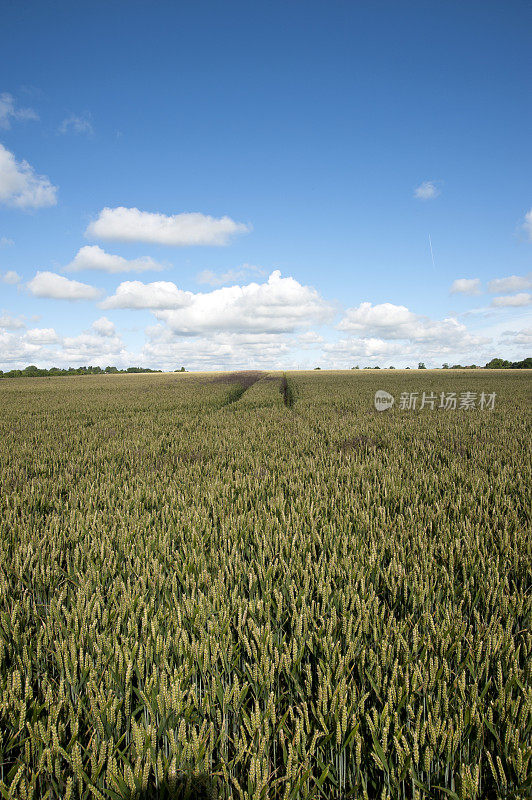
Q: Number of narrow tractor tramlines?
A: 2